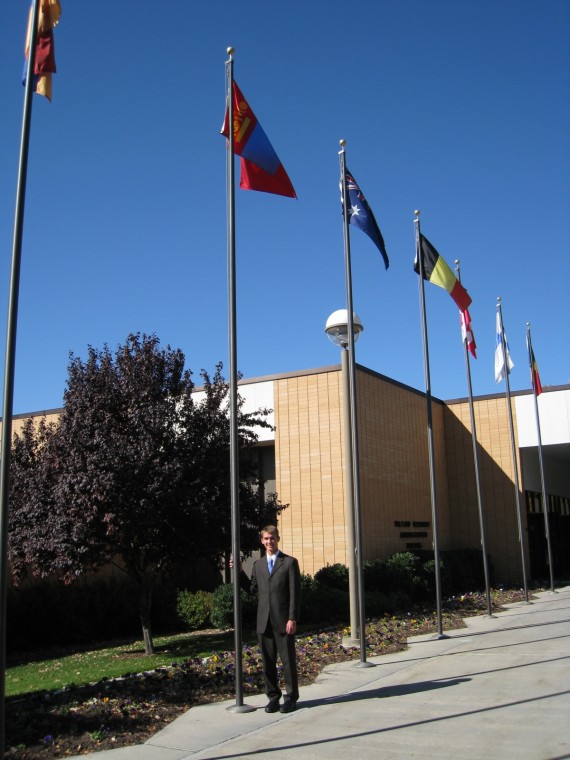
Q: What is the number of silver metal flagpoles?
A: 7